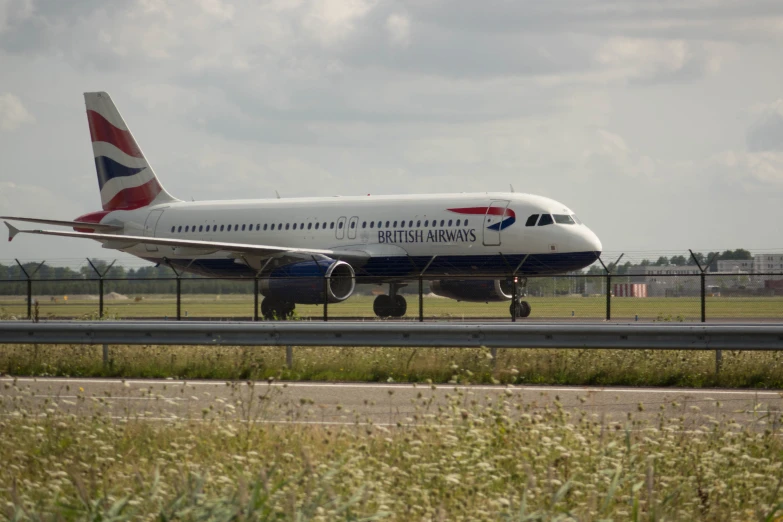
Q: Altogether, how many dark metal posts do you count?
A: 9